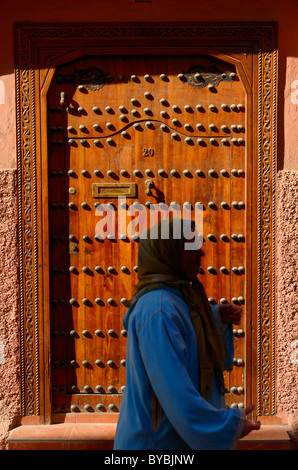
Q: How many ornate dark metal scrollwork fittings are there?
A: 2